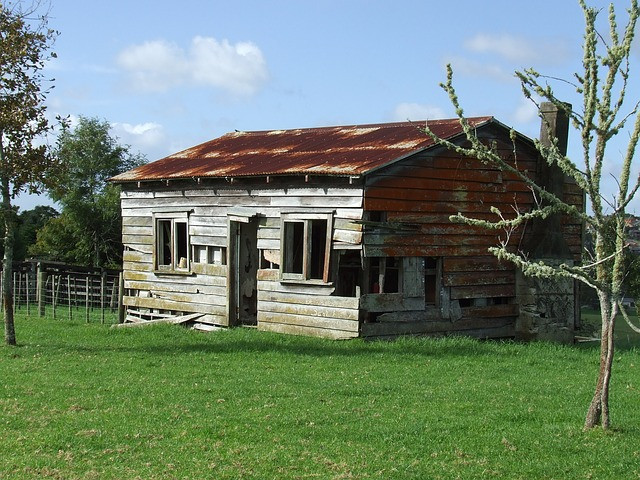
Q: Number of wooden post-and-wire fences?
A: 1